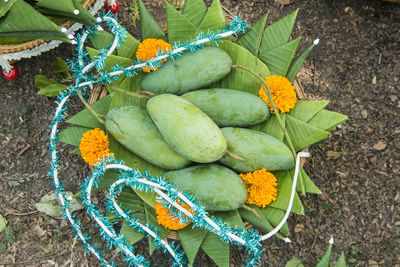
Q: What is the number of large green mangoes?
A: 6